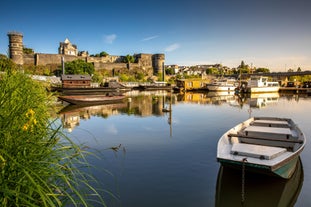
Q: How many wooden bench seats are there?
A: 3